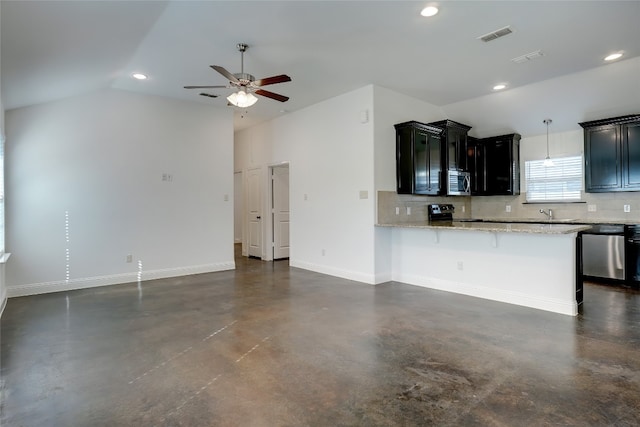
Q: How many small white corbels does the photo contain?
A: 2